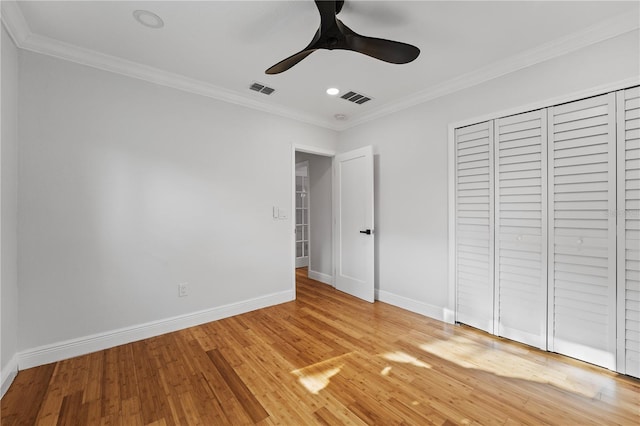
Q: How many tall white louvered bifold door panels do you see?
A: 4